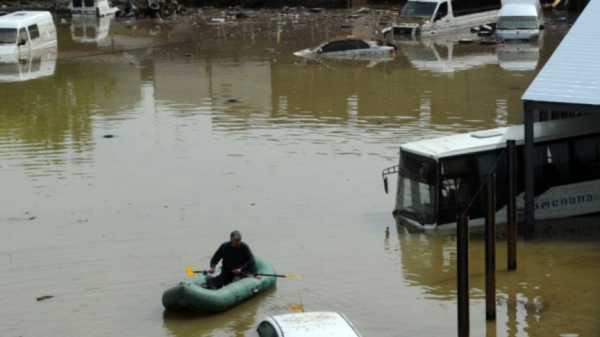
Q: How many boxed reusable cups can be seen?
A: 0